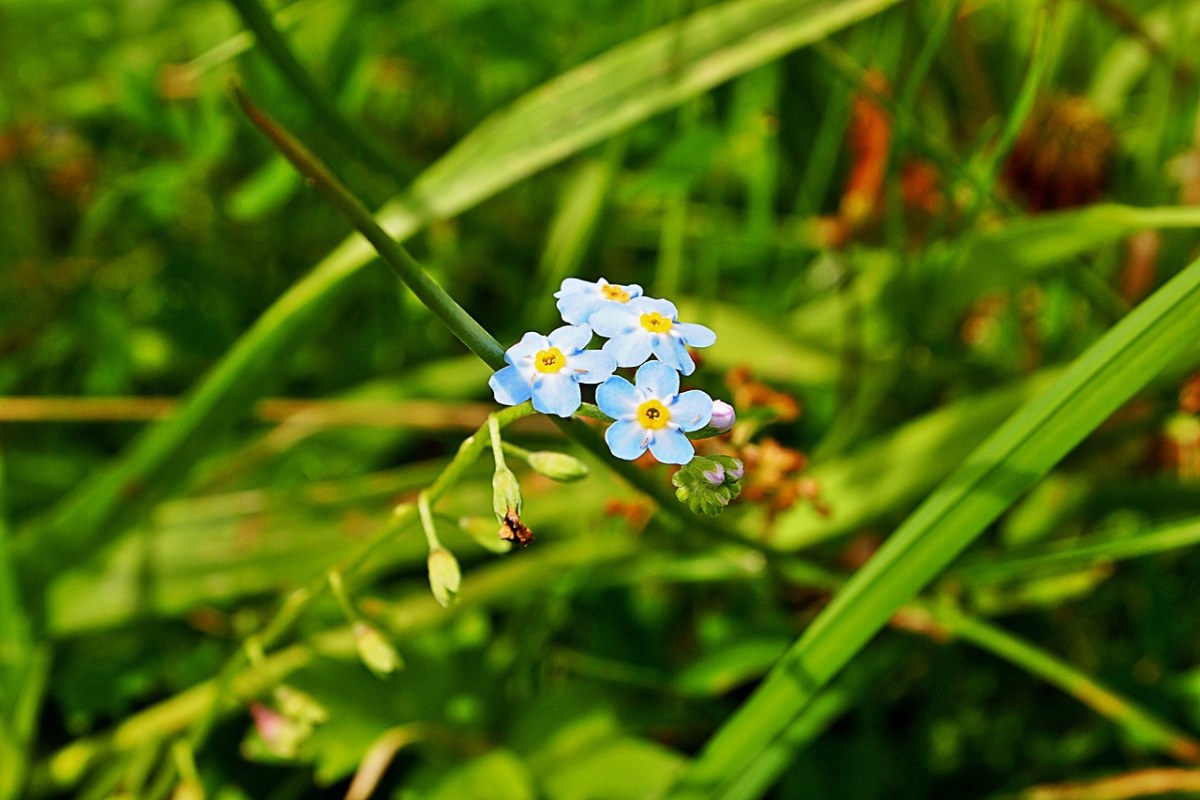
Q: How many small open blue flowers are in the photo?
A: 4